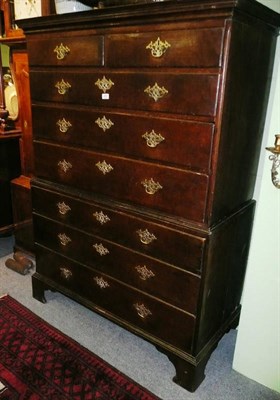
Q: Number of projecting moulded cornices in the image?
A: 1